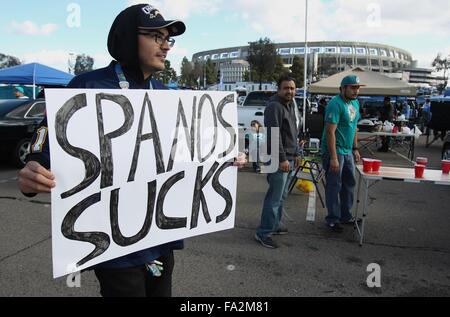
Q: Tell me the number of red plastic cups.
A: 5